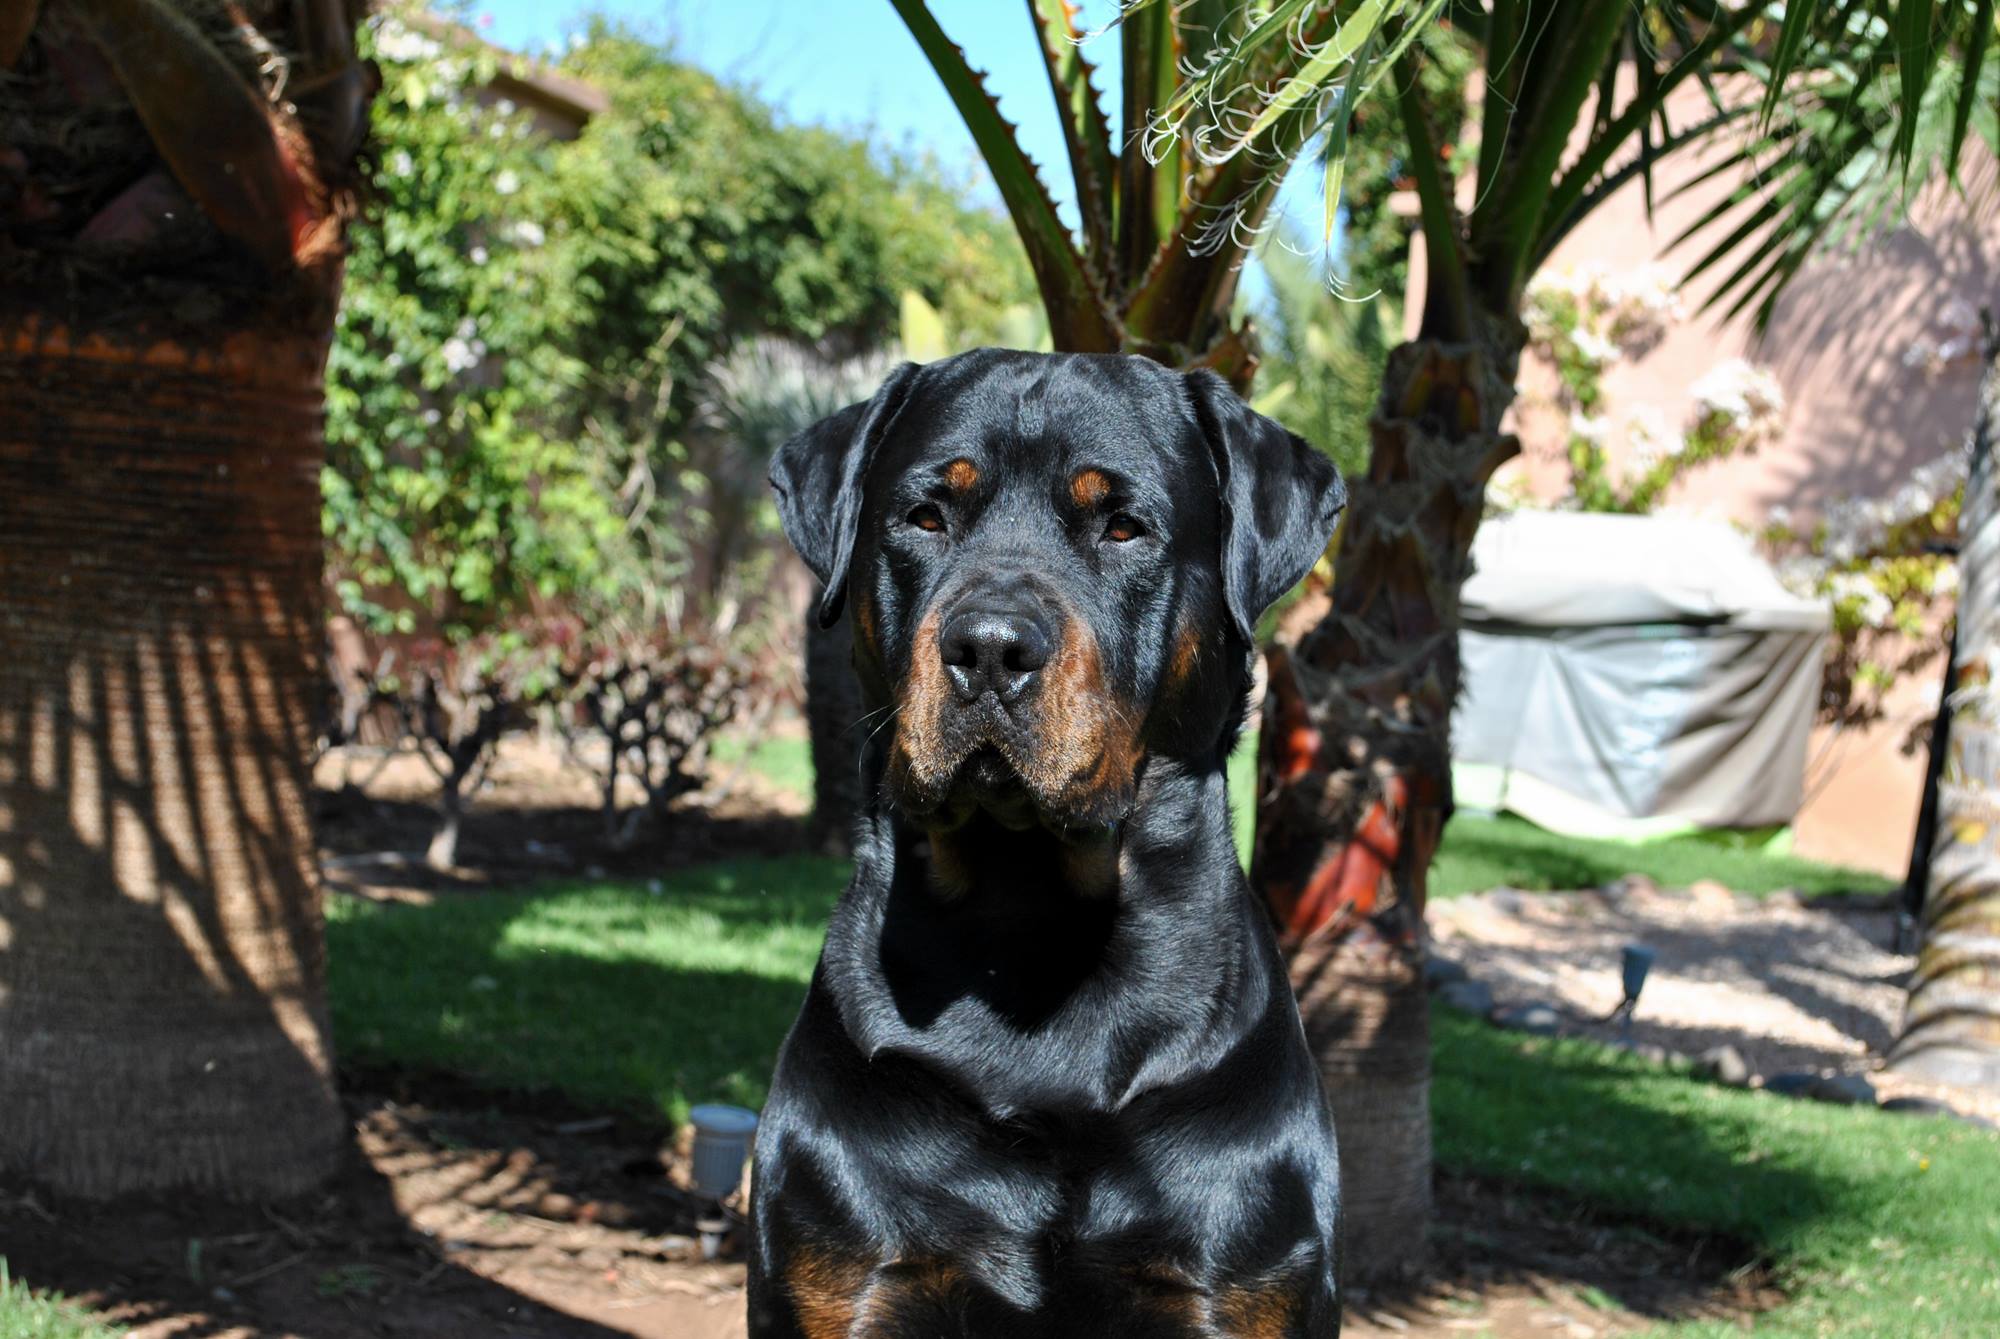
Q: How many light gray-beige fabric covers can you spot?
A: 1